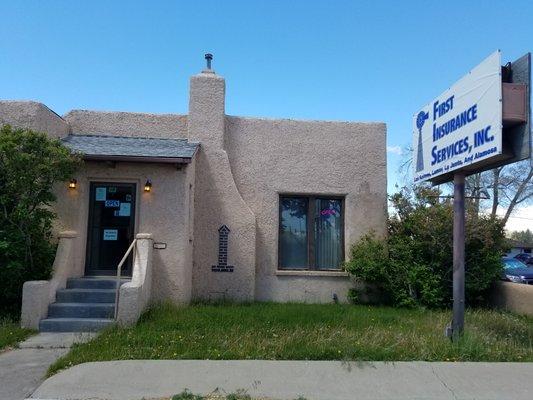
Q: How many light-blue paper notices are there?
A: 3